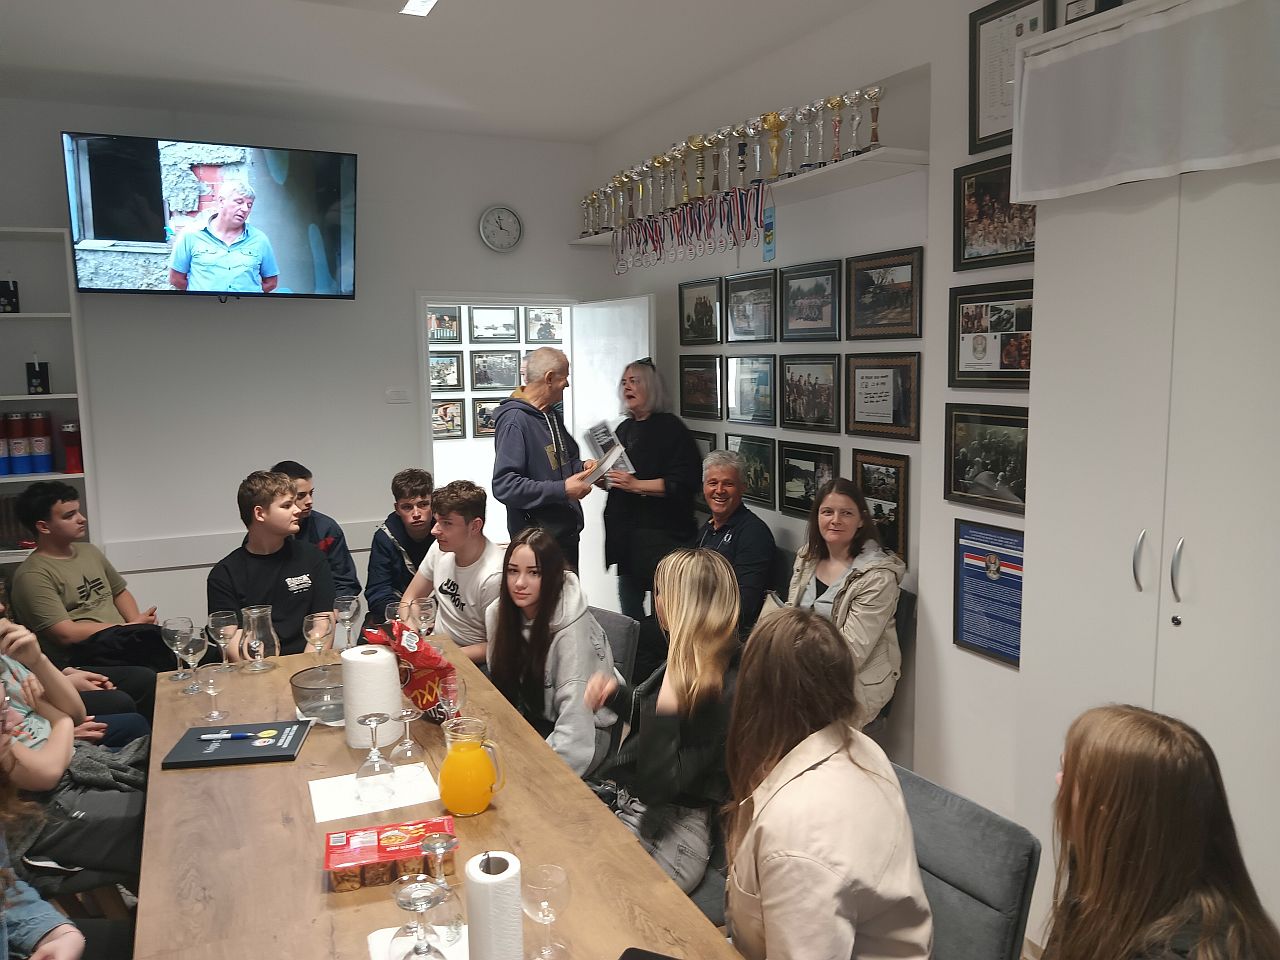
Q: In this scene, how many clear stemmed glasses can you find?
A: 15